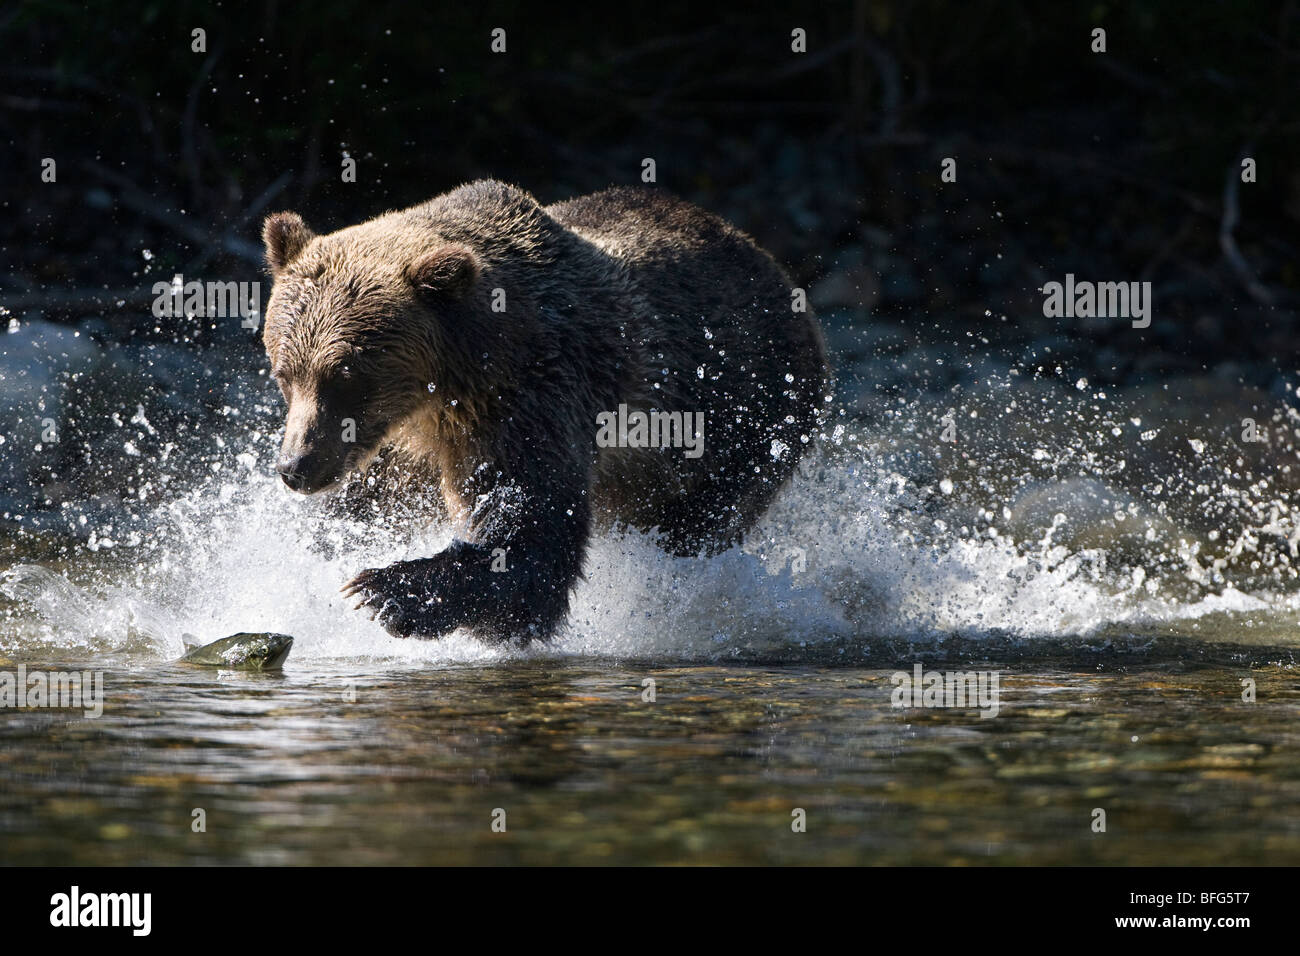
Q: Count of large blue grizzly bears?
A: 0